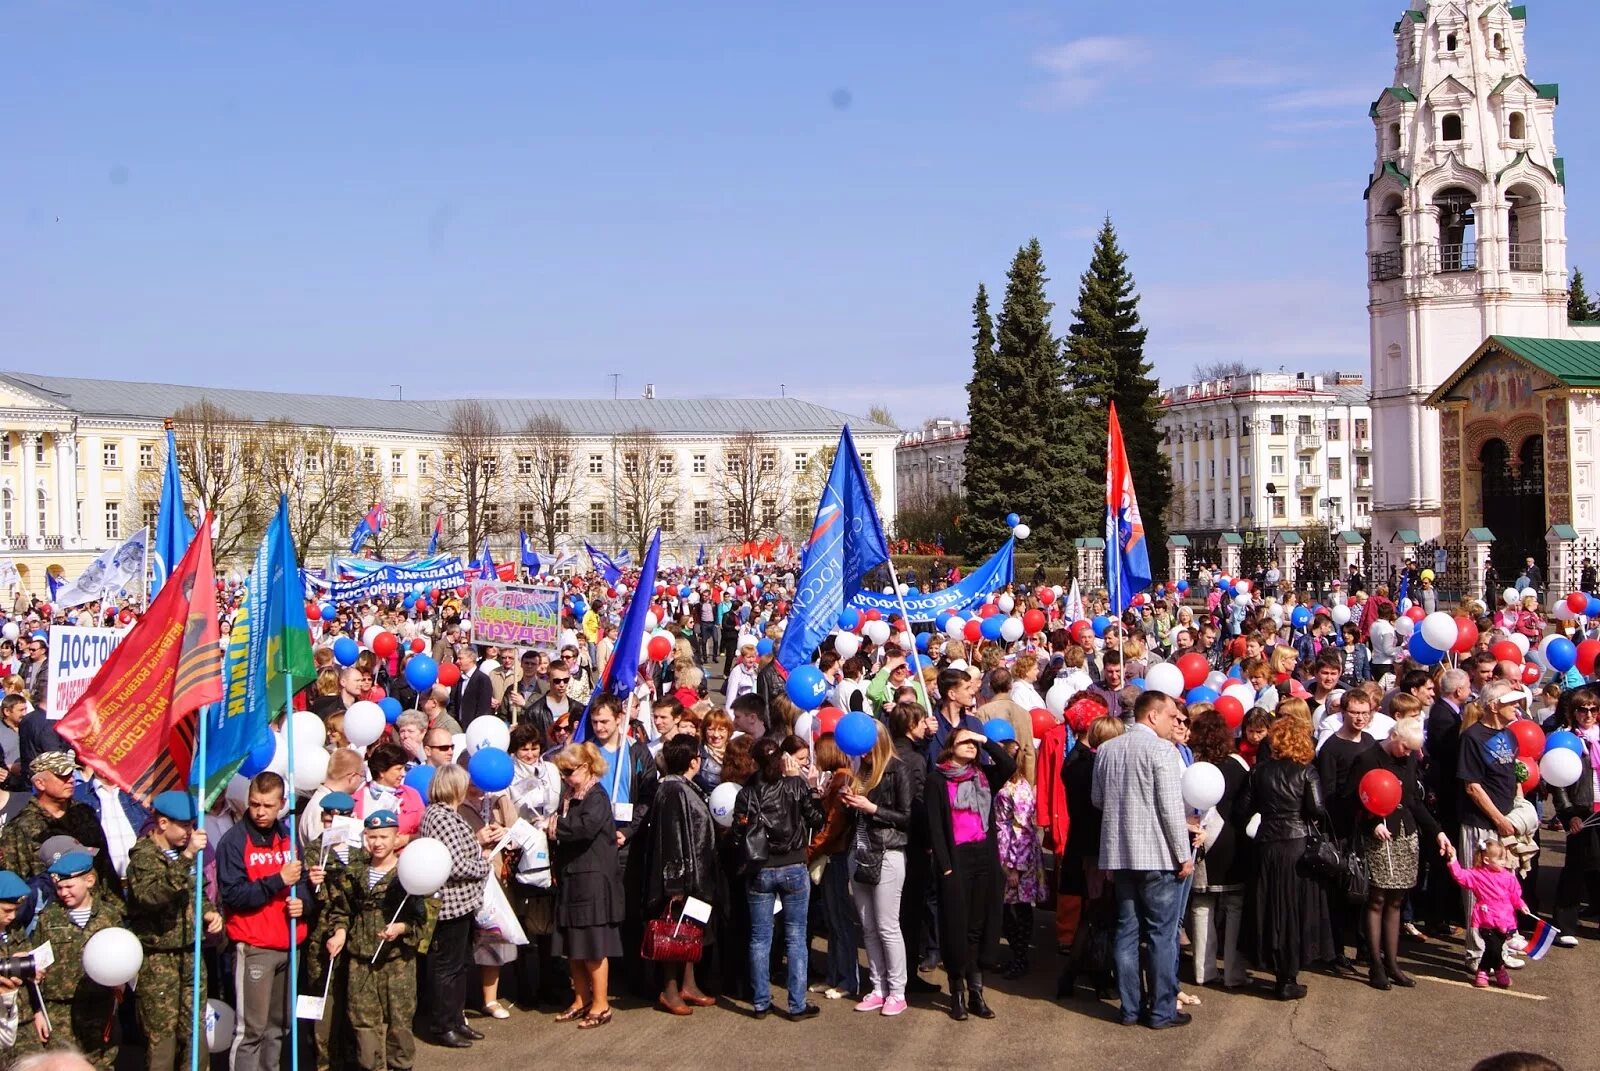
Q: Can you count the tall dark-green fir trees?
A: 3